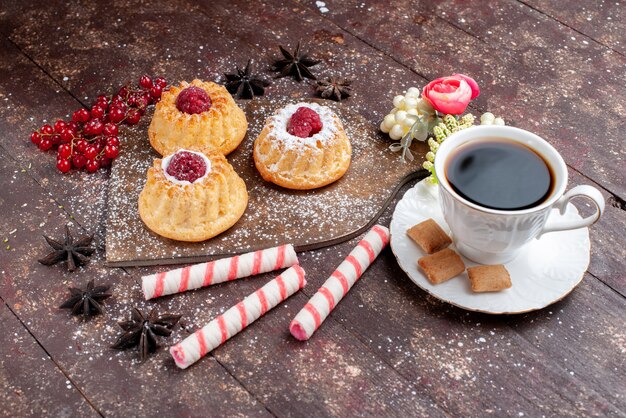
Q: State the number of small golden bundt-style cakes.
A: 3